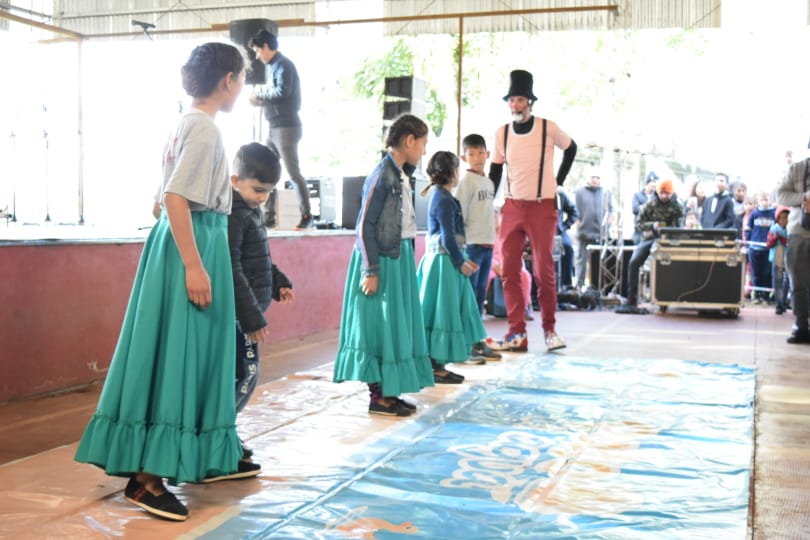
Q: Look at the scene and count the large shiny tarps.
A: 1